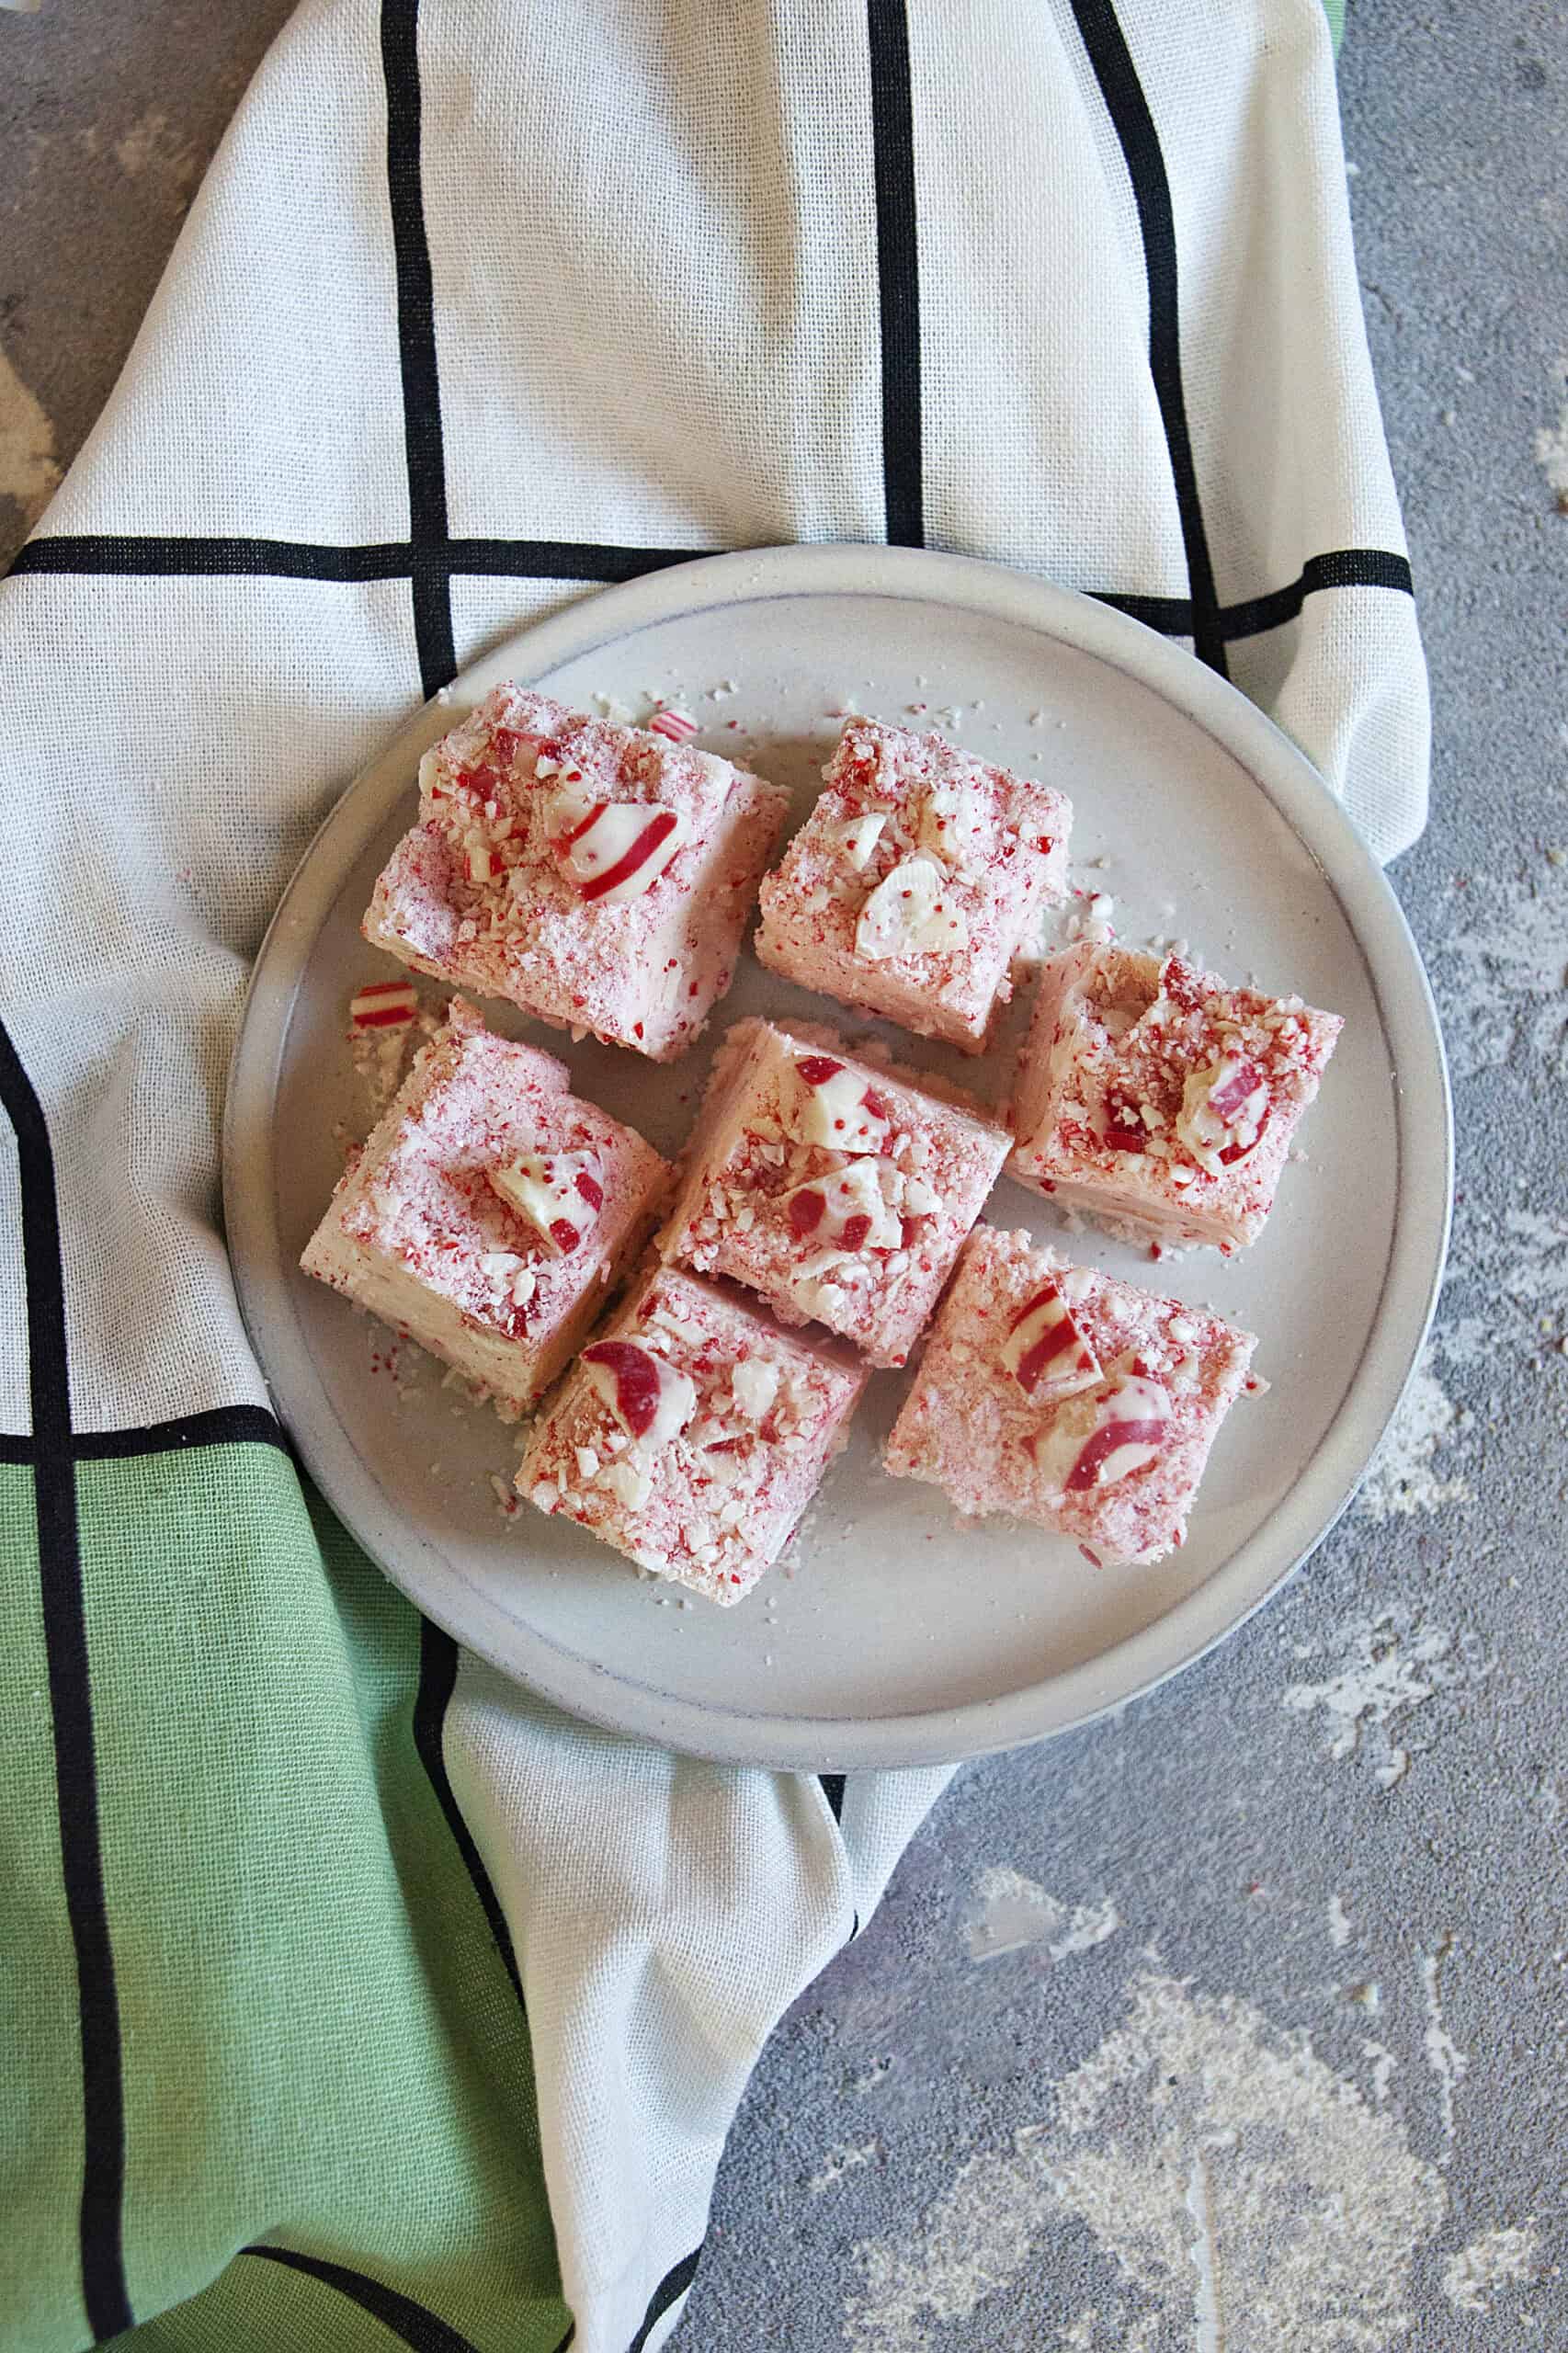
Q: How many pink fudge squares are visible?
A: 7